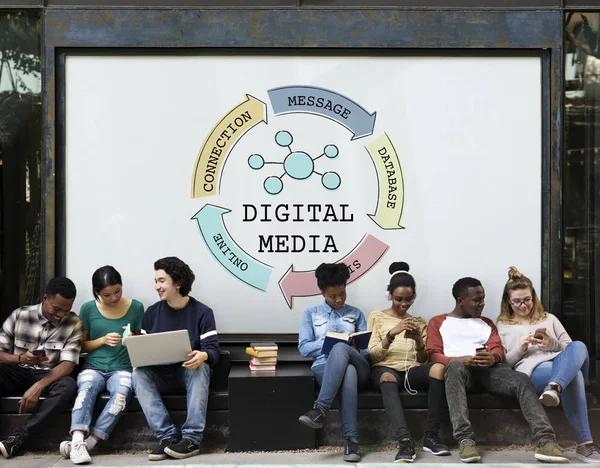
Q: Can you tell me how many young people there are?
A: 7